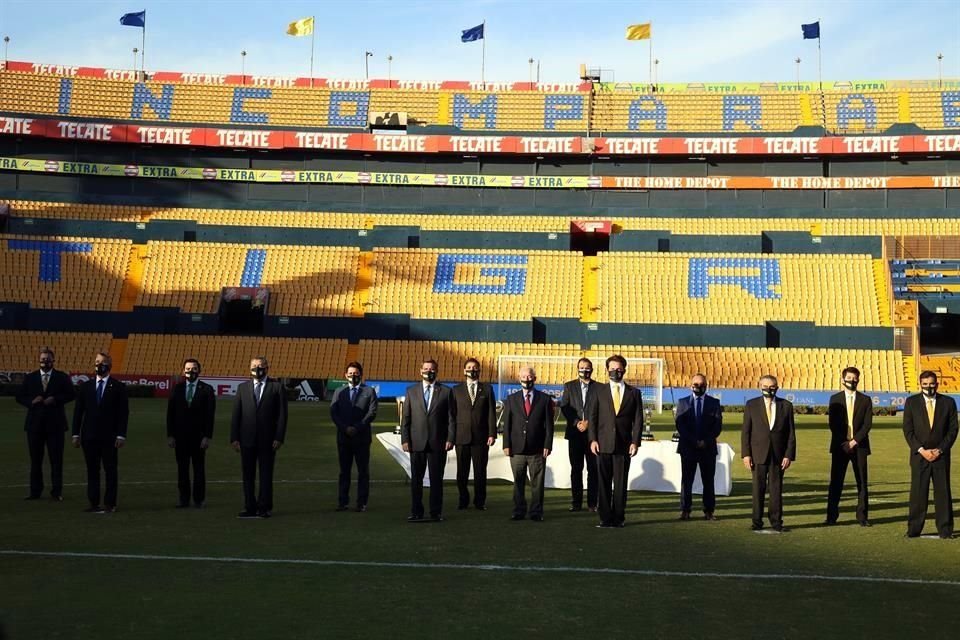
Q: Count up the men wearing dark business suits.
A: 14